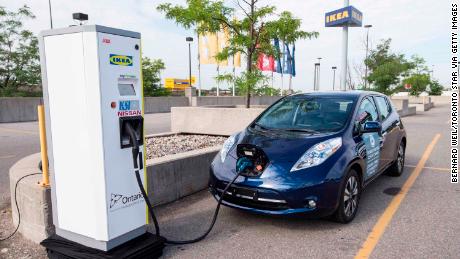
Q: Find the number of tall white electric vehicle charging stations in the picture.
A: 1